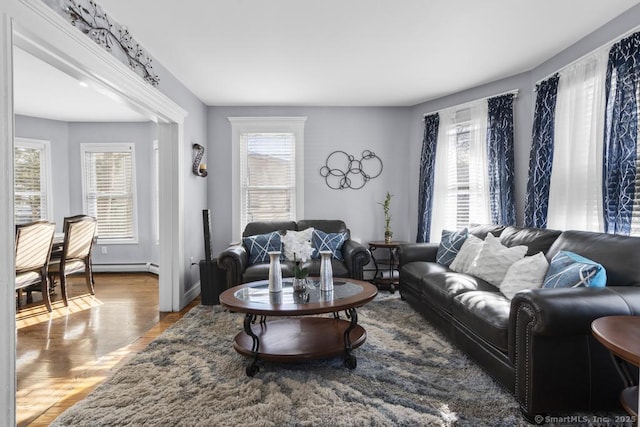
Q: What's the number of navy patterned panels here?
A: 4